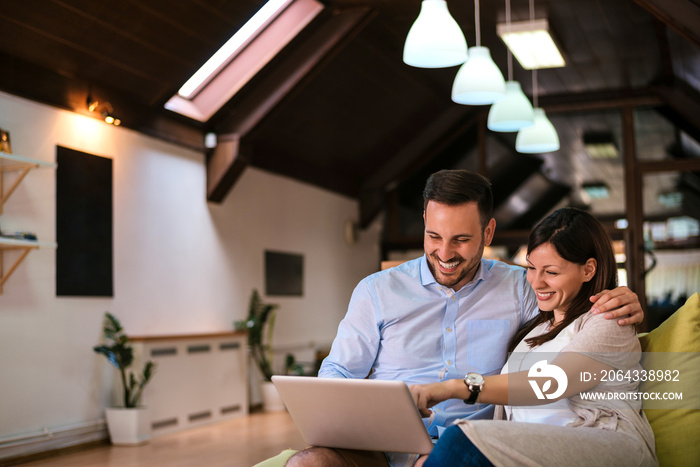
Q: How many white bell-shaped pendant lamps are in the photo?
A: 4